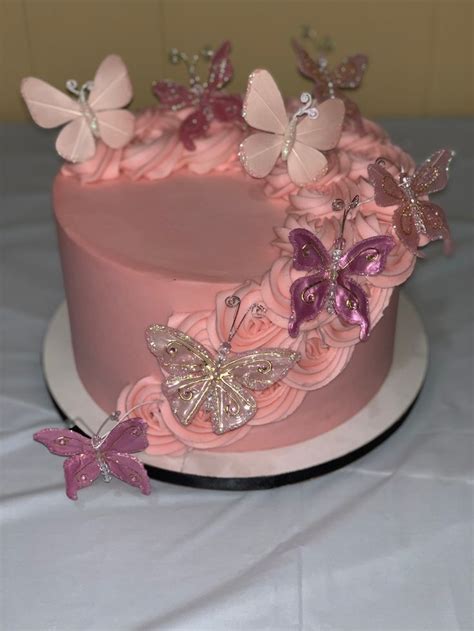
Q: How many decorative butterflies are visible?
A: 8